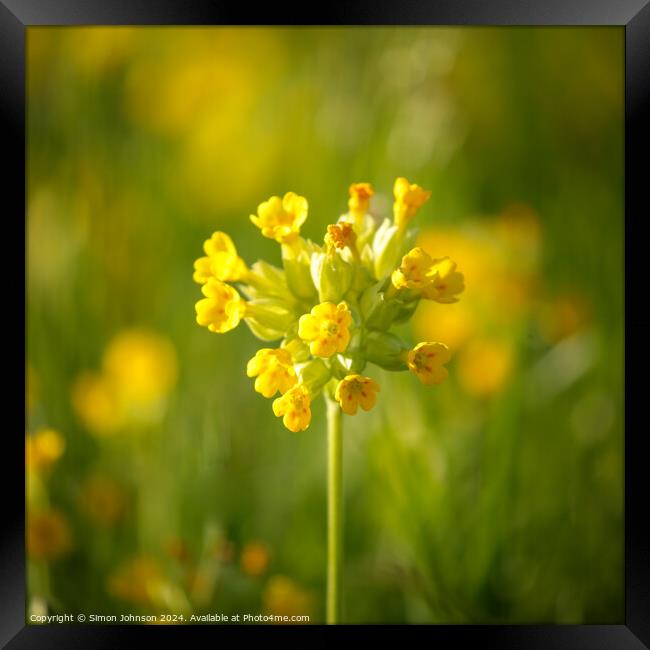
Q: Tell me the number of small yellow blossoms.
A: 13